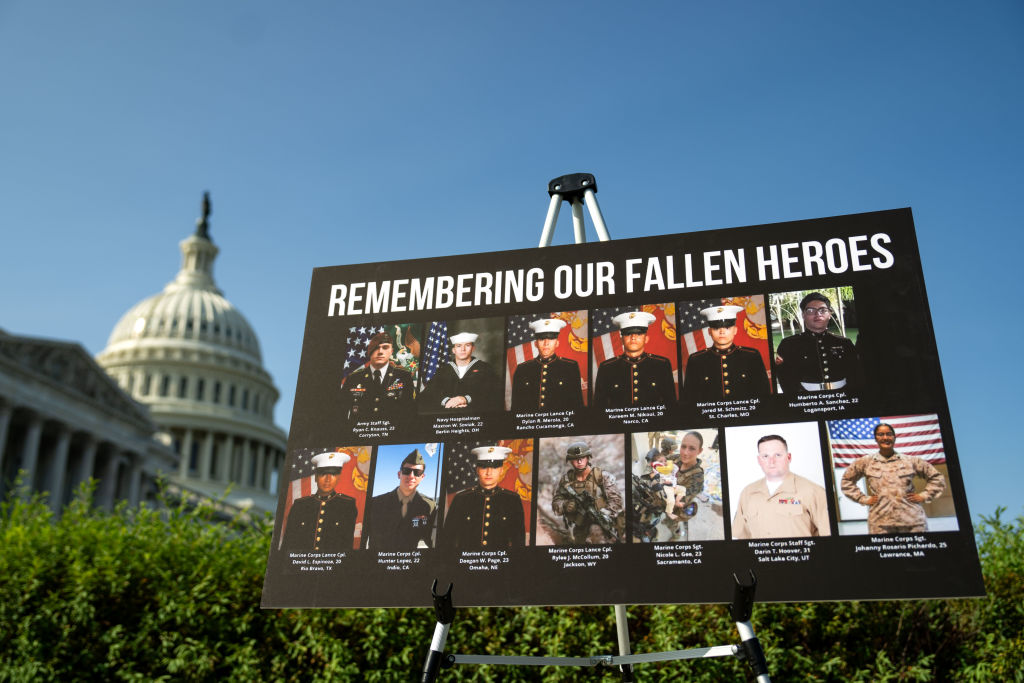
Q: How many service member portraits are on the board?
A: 13